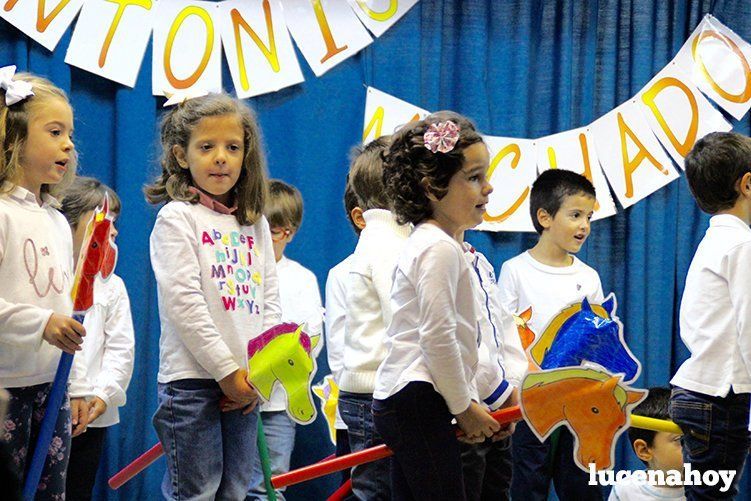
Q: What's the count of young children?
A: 11